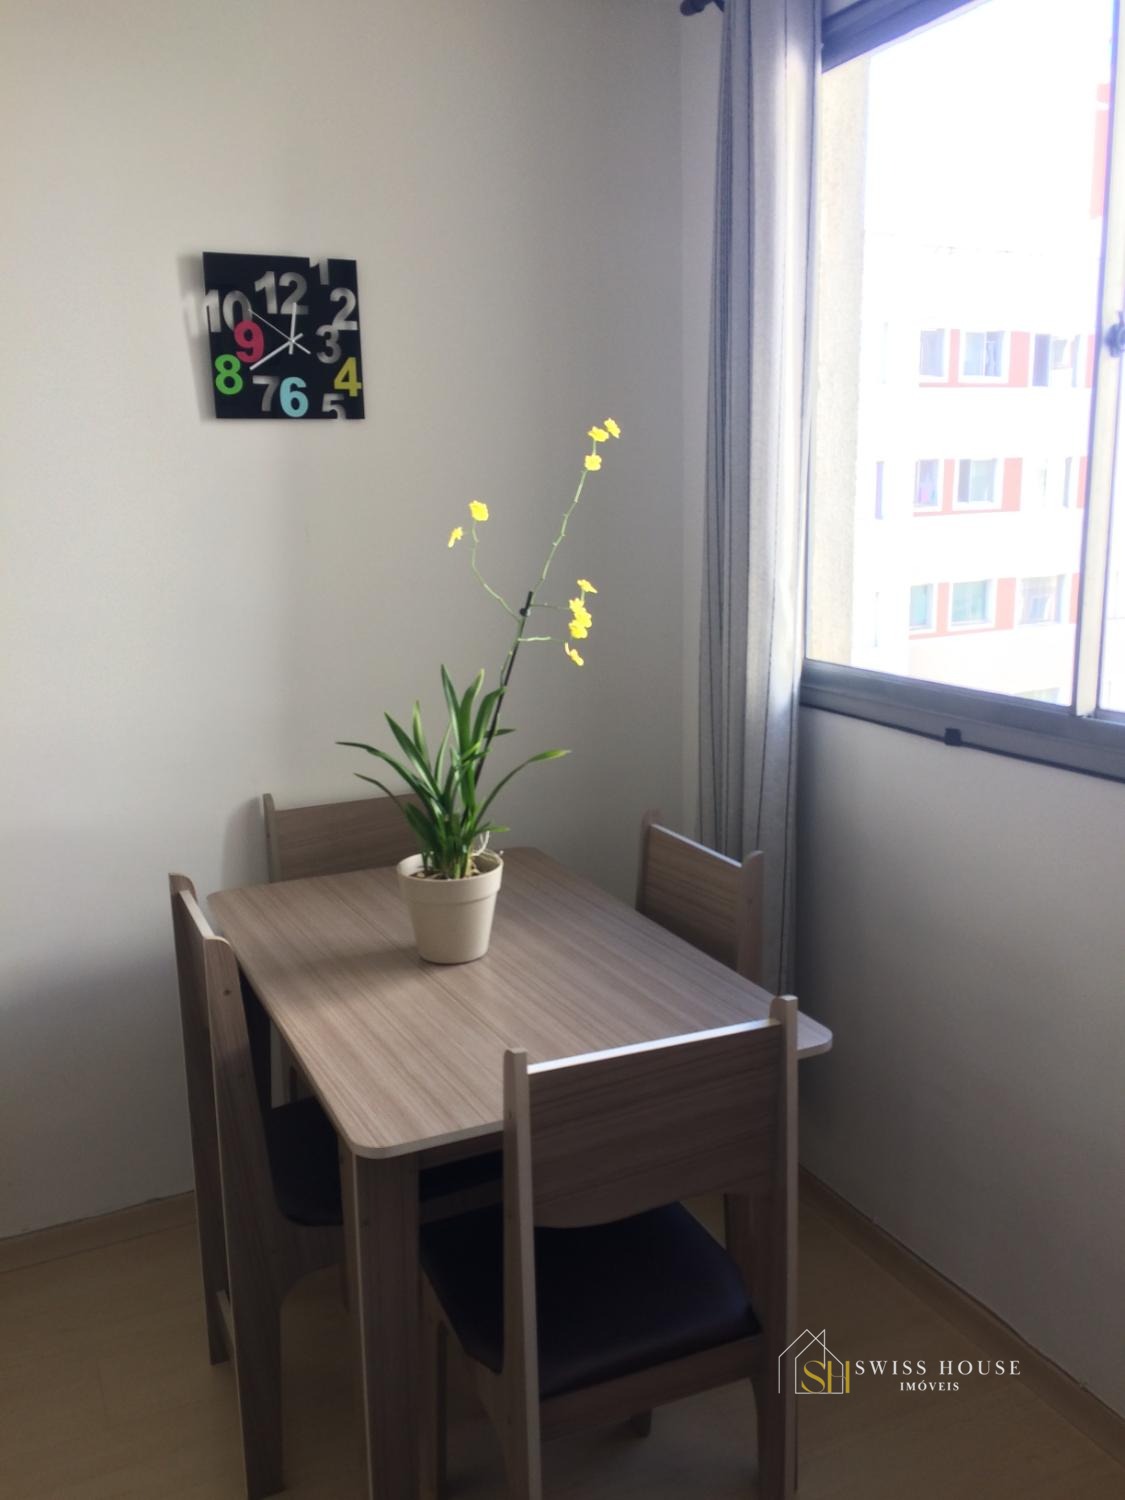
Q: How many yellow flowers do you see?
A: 10